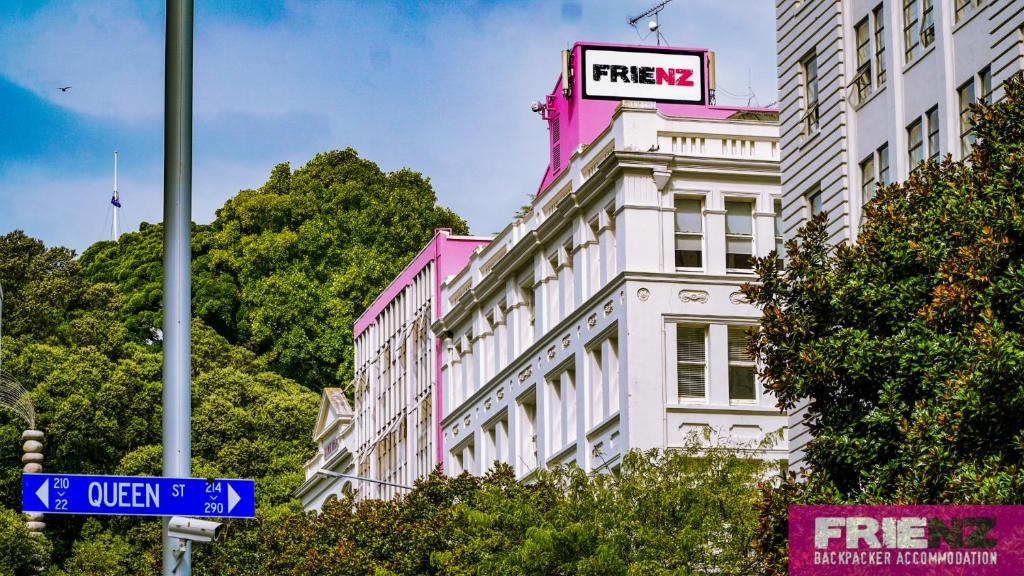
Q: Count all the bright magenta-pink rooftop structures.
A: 2